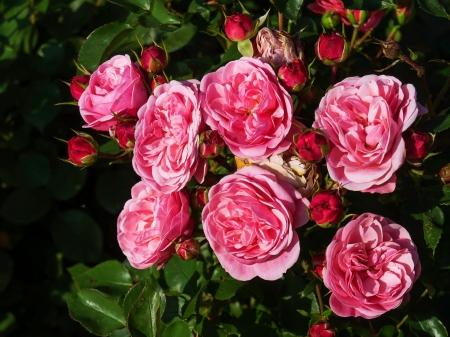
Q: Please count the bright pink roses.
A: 7